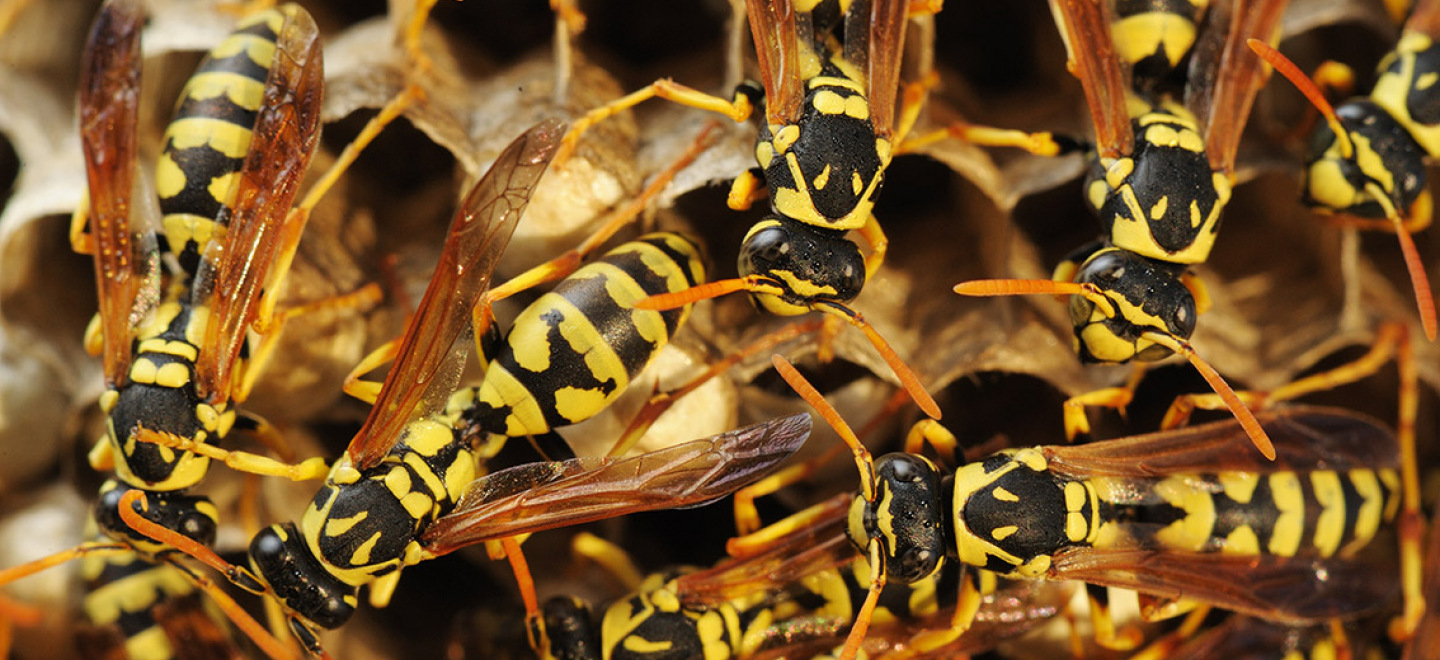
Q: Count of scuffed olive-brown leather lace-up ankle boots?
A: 0